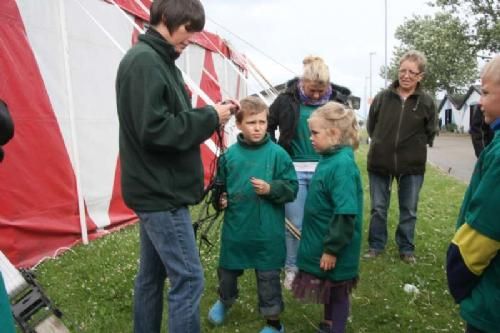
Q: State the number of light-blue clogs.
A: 2